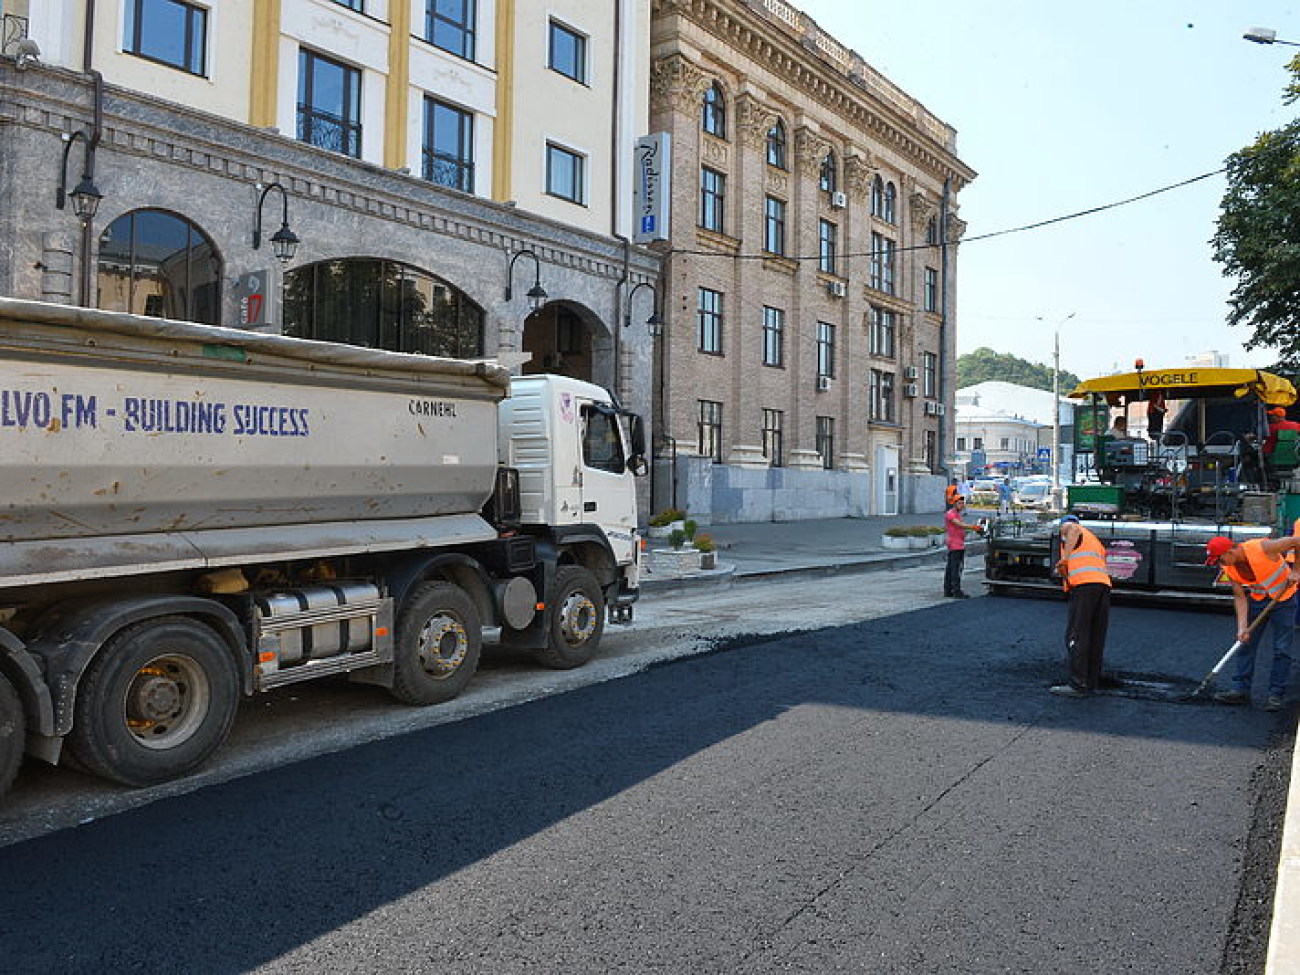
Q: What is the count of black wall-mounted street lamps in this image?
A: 4